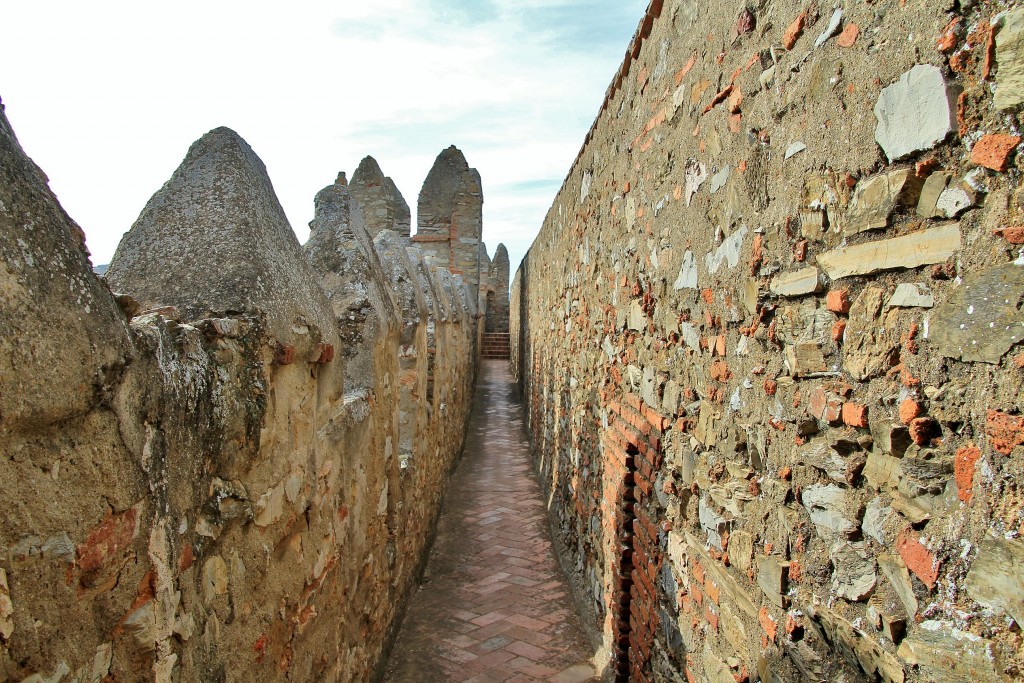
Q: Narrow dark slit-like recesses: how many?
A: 1